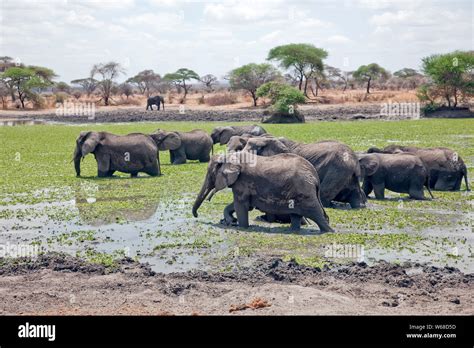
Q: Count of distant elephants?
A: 1